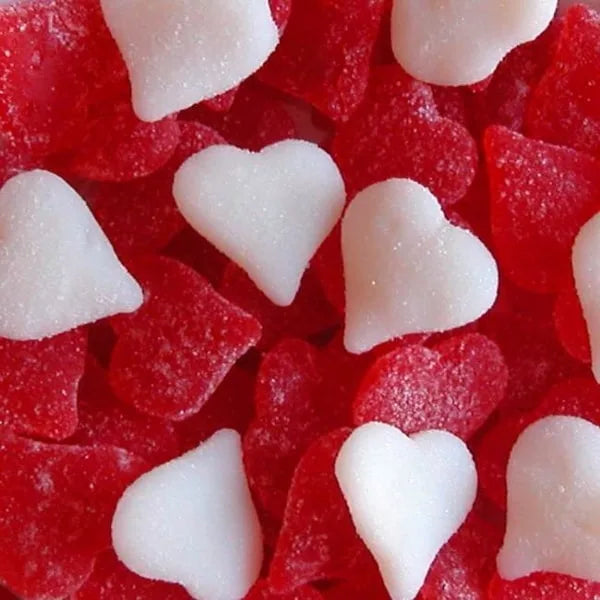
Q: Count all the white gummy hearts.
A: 9